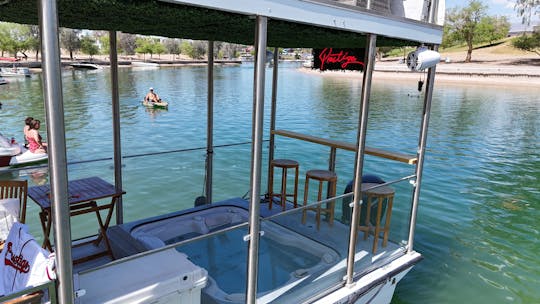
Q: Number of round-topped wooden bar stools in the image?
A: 3